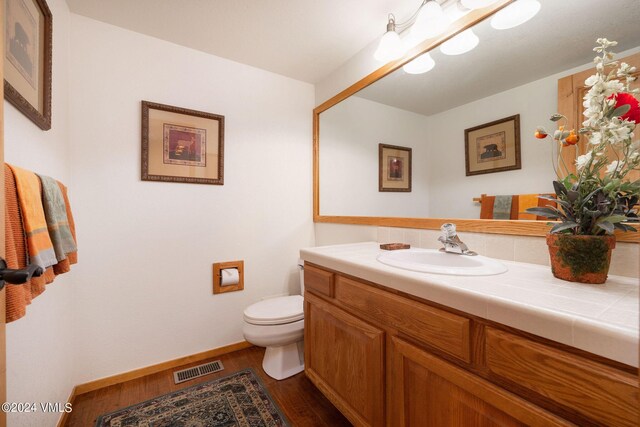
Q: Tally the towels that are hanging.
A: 3